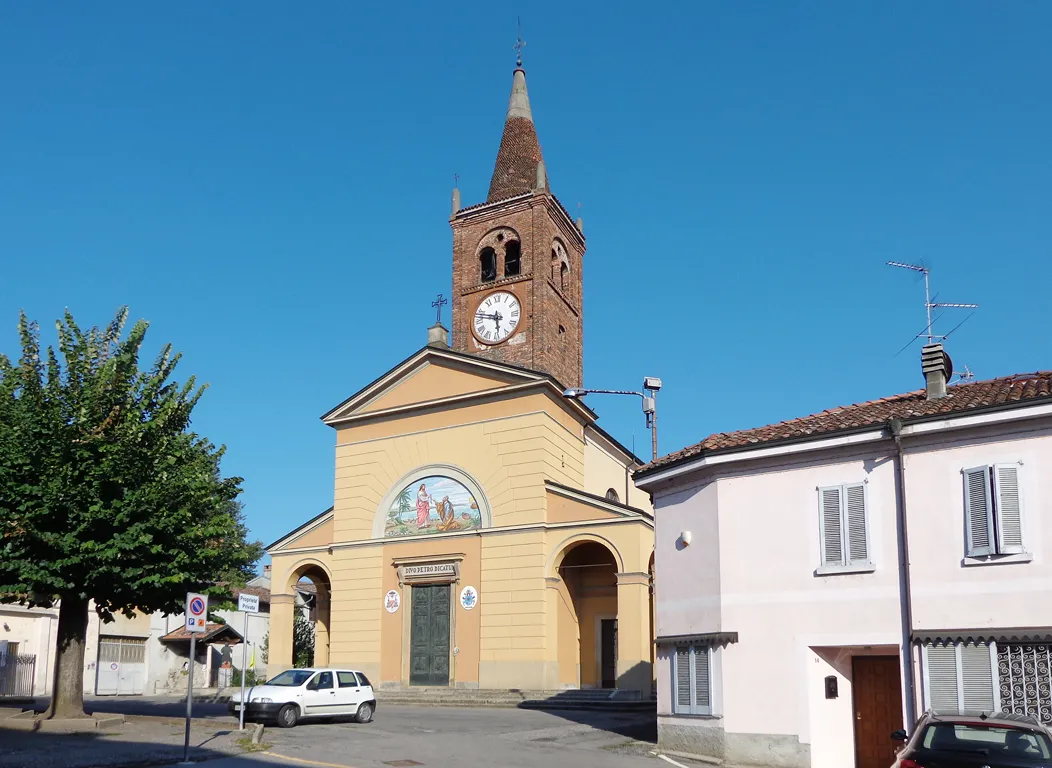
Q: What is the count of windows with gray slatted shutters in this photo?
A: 4